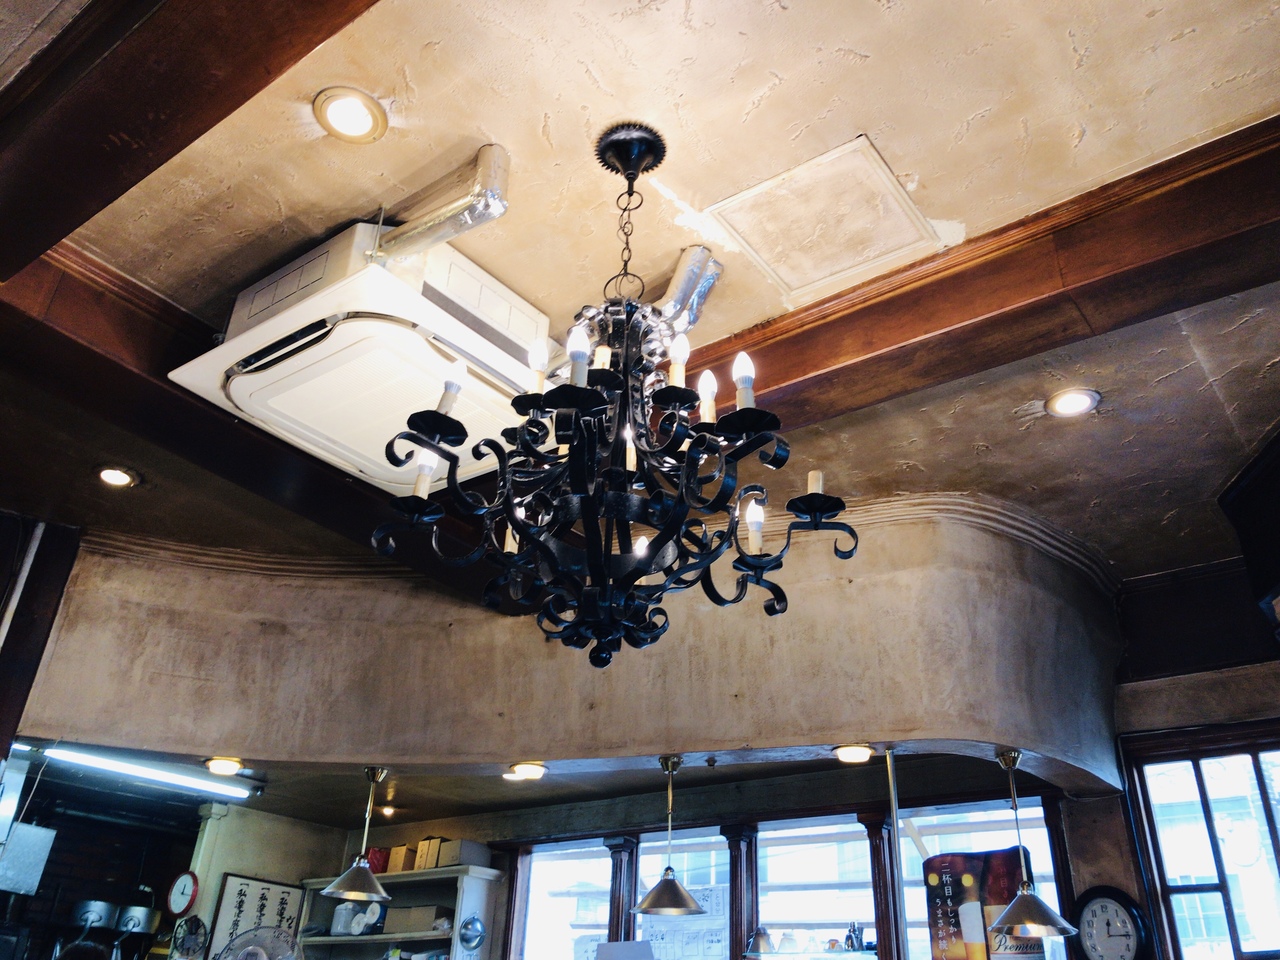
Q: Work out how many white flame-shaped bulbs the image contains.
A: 11